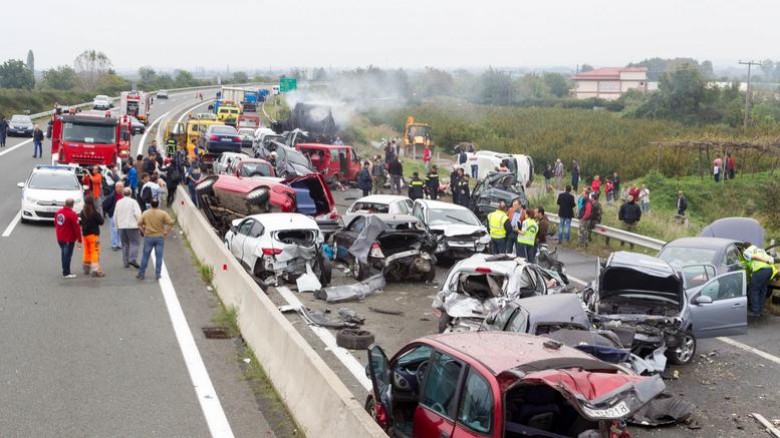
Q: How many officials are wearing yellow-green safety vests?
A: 3